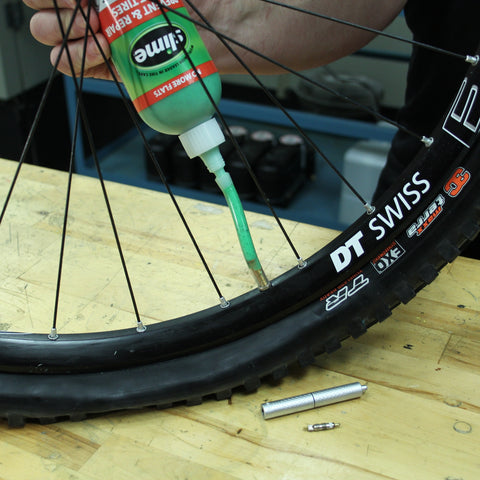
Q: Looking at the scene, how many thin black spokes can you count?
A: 8